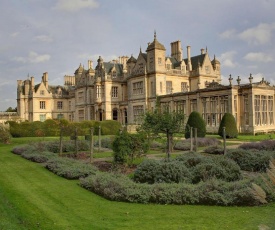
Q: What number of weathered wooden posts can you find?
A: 7